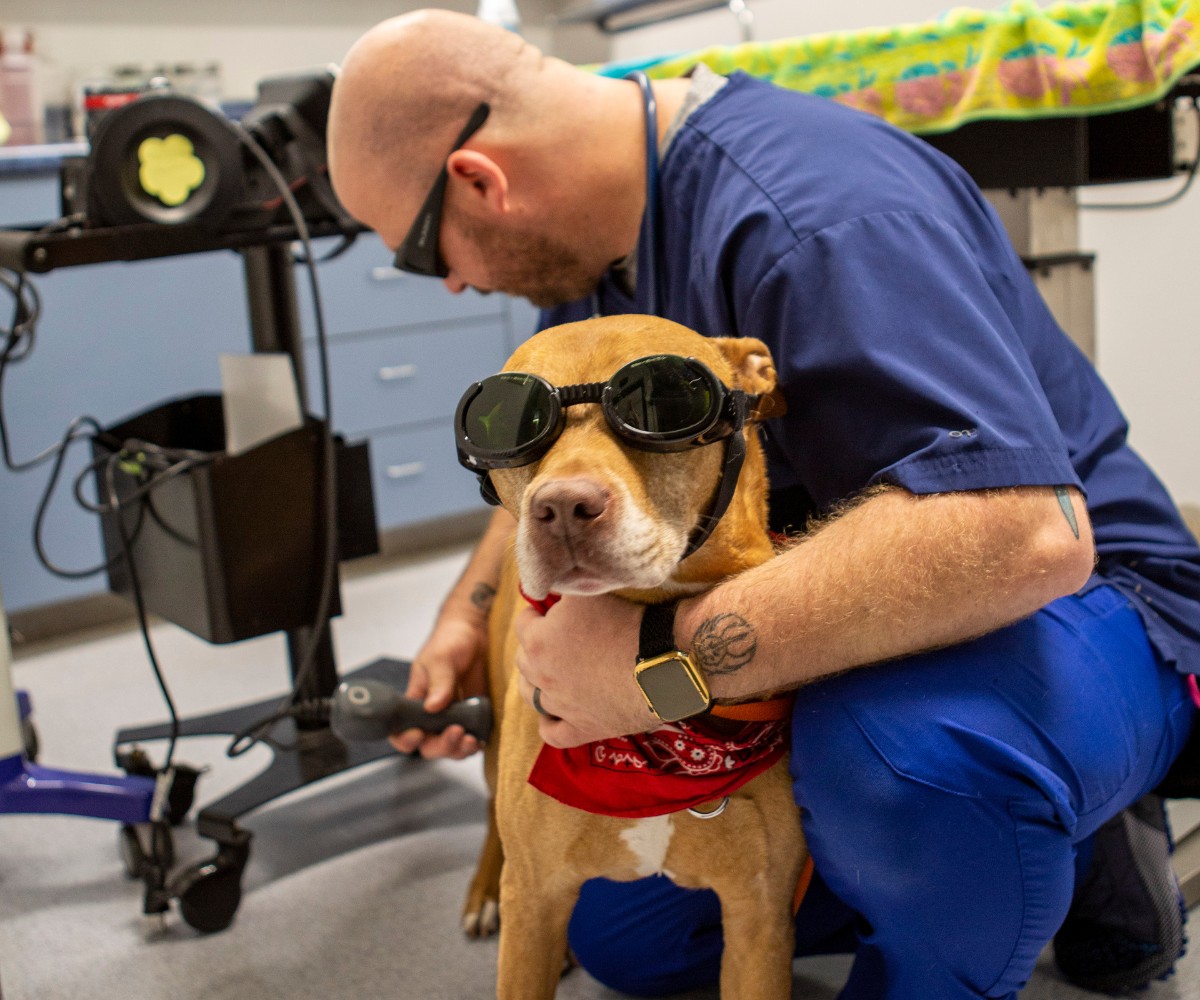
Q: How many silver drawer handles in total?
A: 3